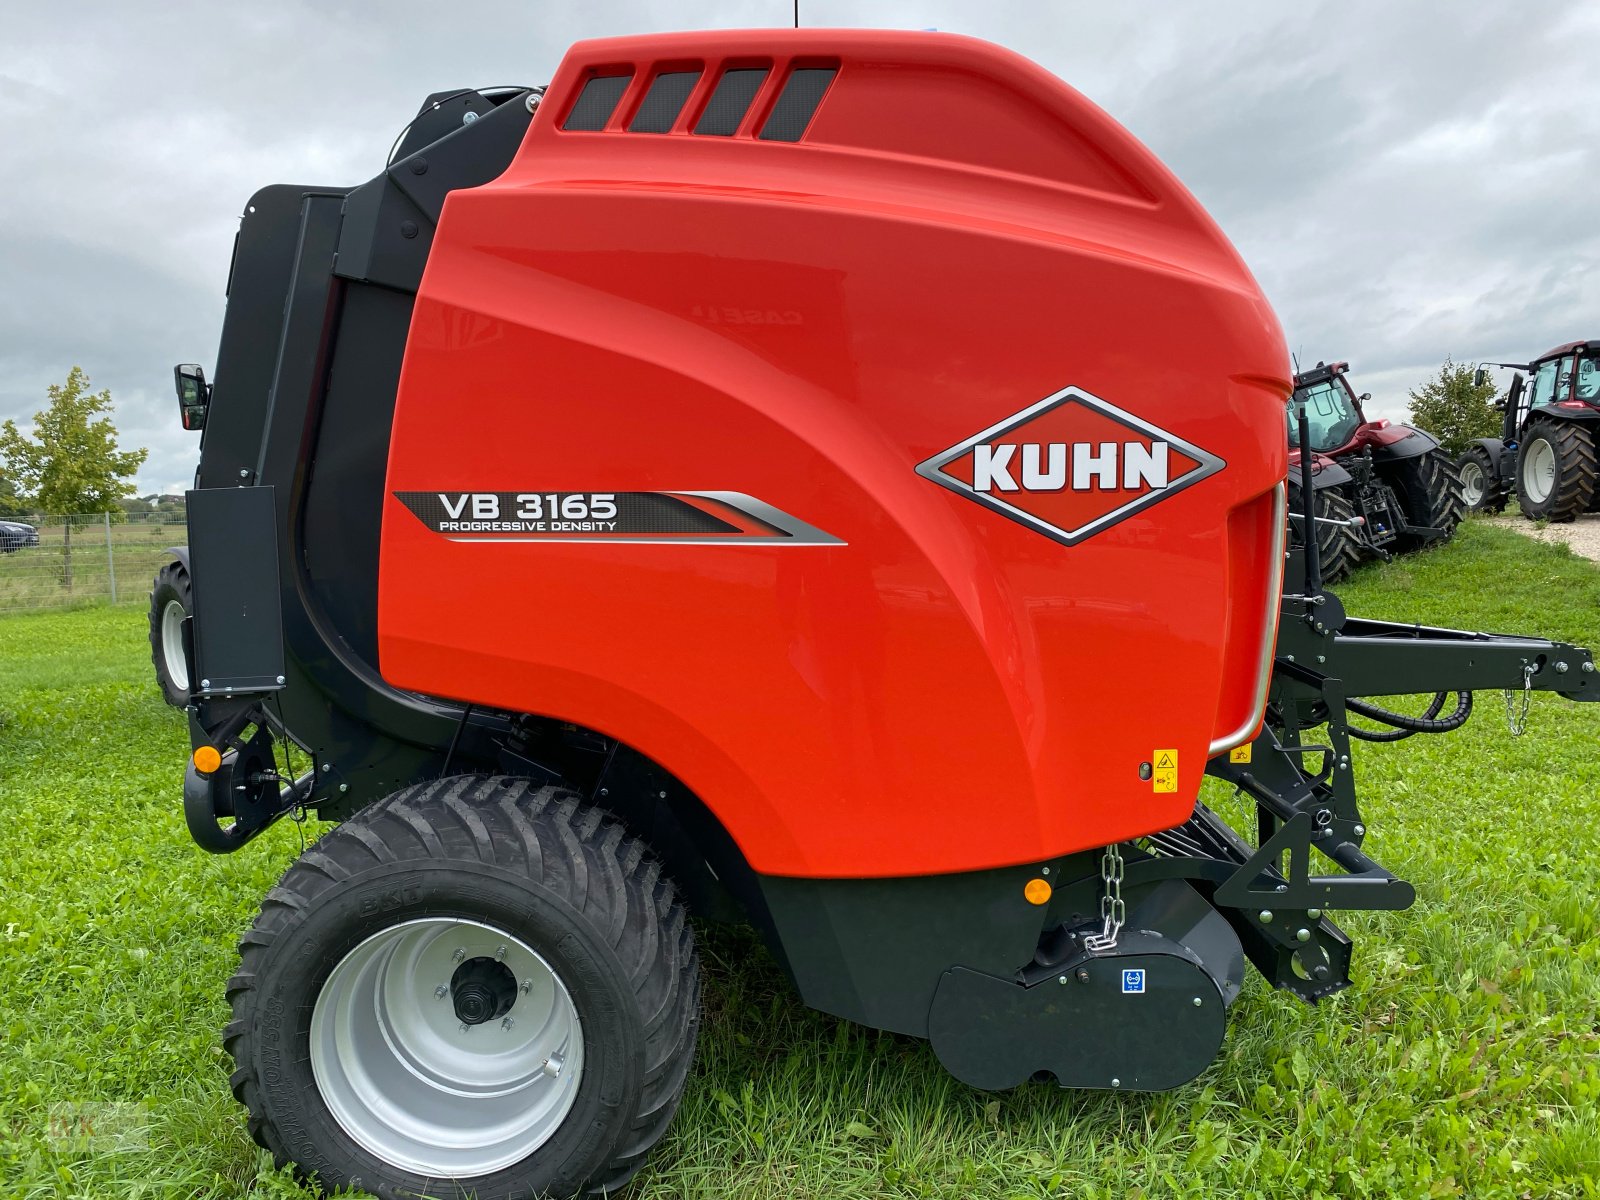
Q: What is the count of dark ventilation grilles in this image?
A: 4